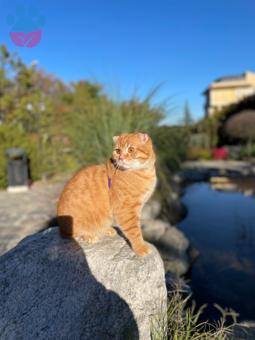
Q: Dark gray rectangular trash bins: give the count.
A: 1